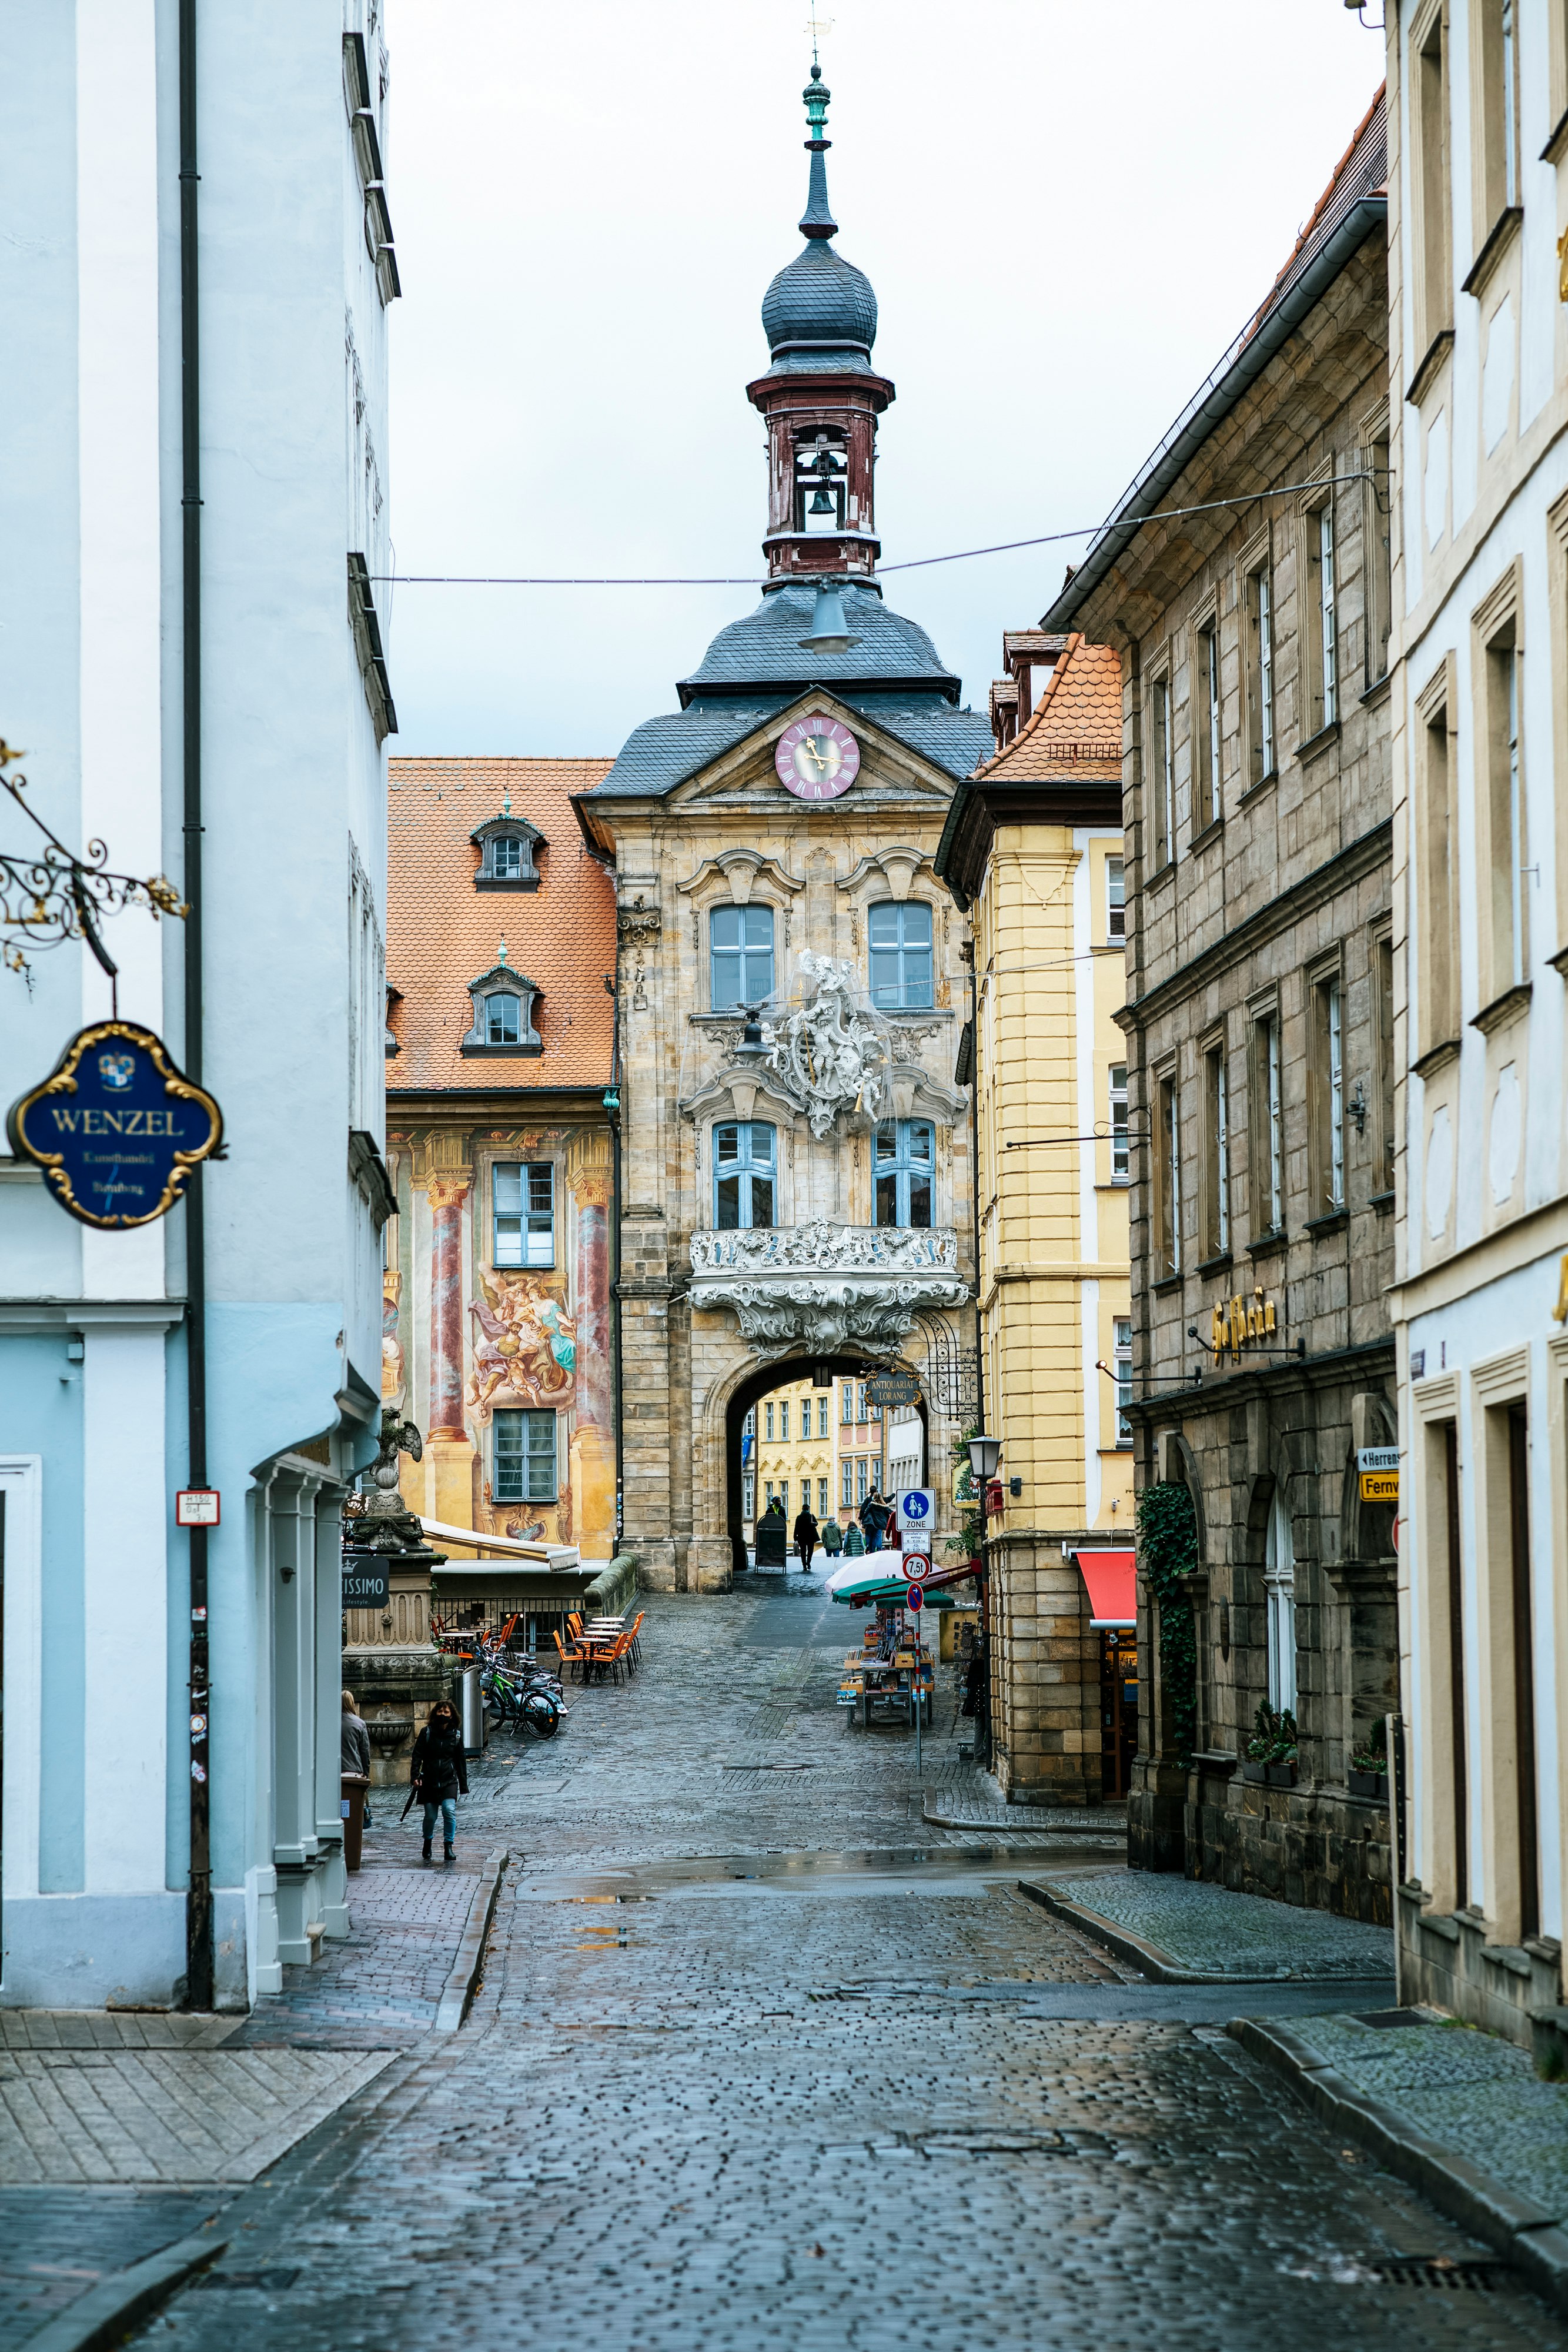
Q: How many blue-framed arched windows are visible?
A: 4